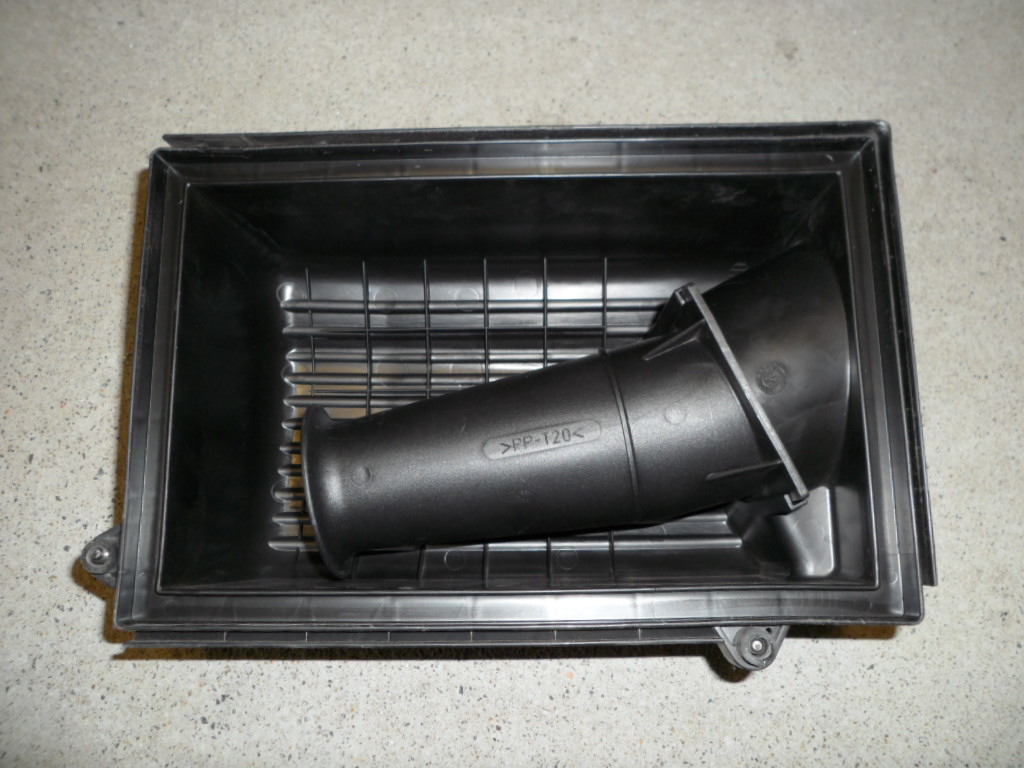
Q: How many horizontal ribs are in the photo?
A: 11